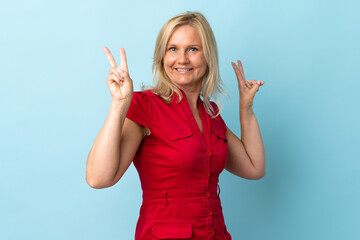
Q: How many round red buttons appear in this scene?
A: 5